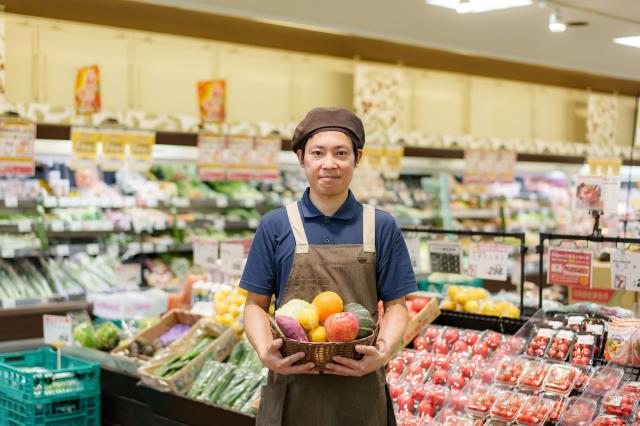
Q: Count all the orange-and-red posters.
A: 2